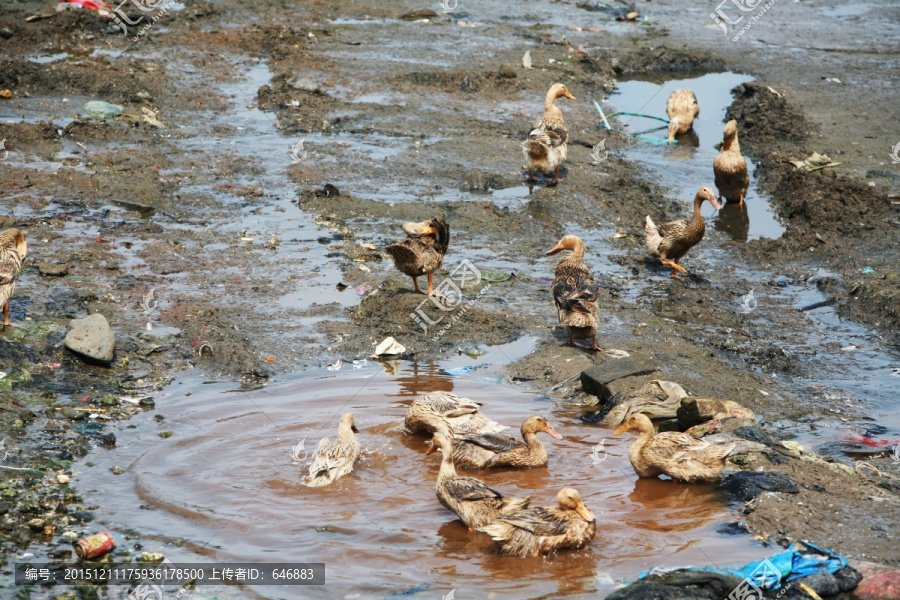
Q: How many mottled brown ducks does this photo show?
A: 13